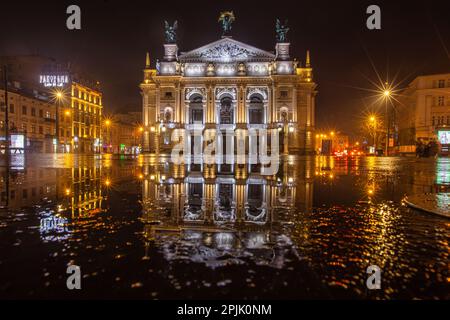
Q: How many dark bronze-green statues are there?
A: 3